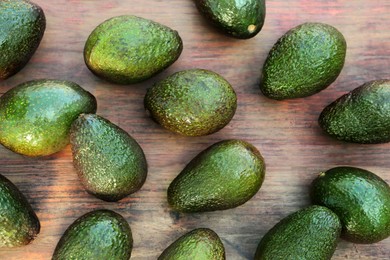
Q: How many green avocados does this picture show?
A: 14